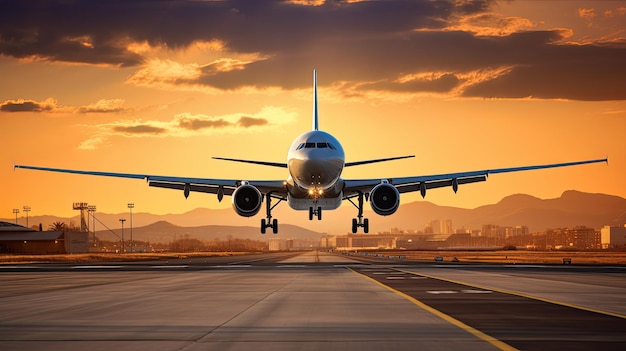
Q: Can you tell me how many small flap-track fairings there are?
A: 4